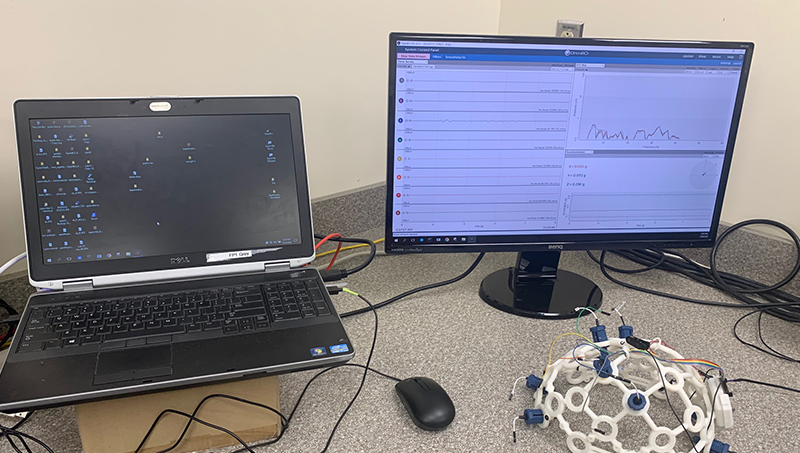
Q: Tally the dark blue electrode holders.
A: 7